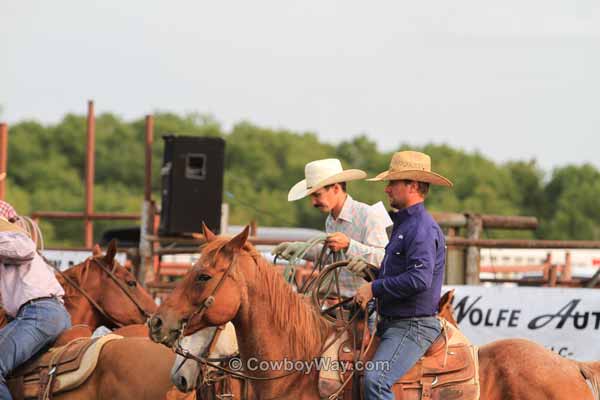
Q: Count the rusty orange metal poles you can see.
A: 3